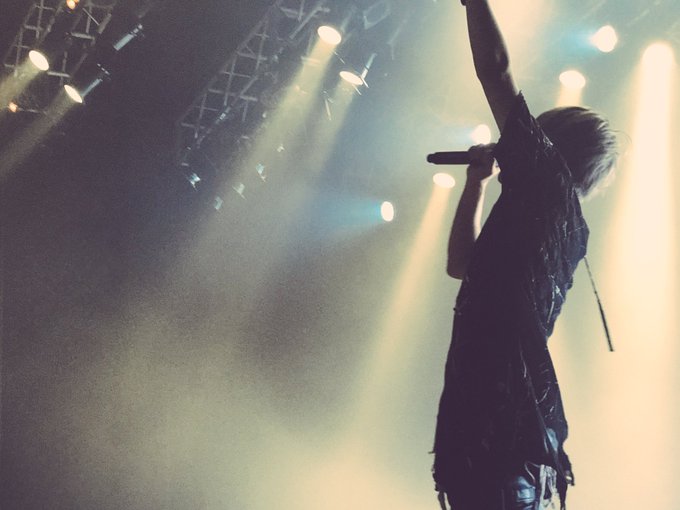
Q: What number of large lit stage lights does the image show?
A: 10